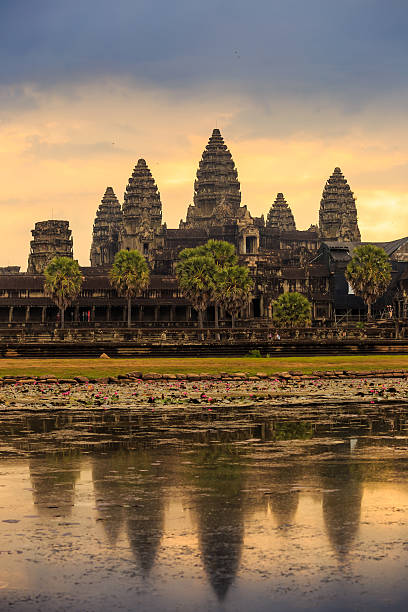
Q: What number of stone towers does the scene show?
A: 6